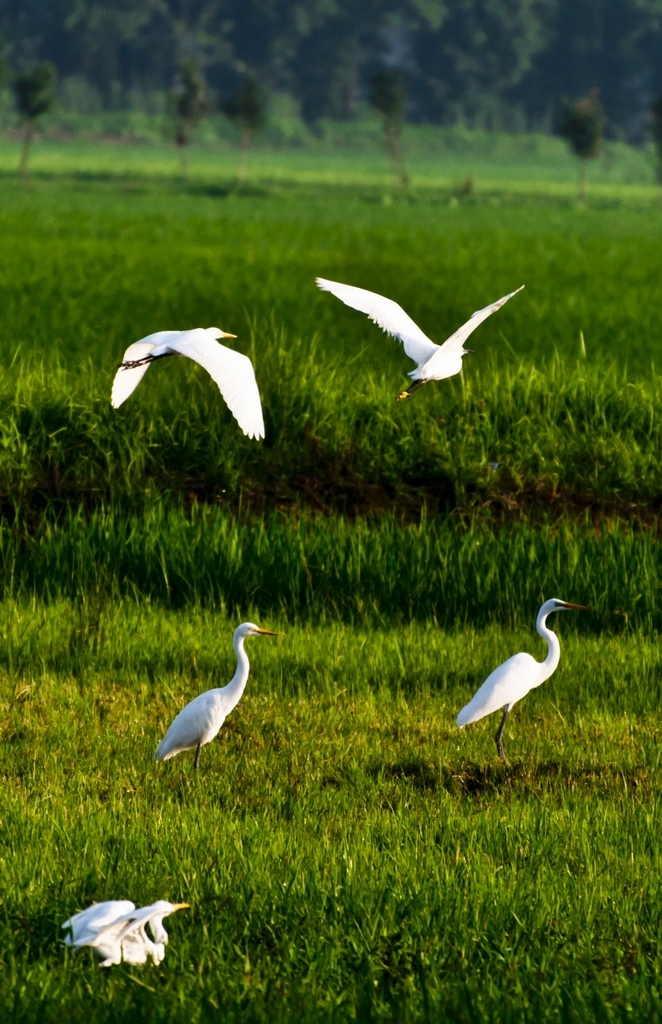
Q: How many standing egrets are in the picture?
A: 2